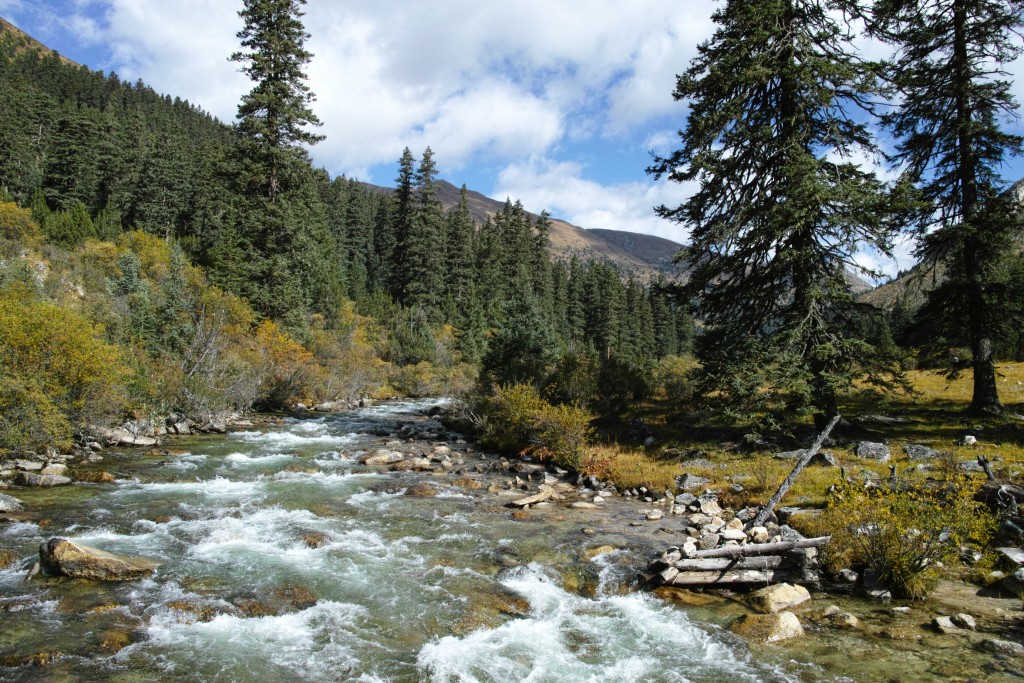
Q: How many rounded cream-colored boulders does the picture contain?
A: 2